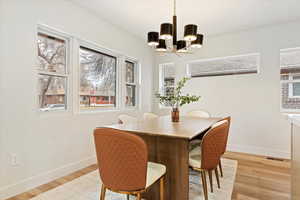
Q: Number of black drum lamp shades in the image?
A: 6